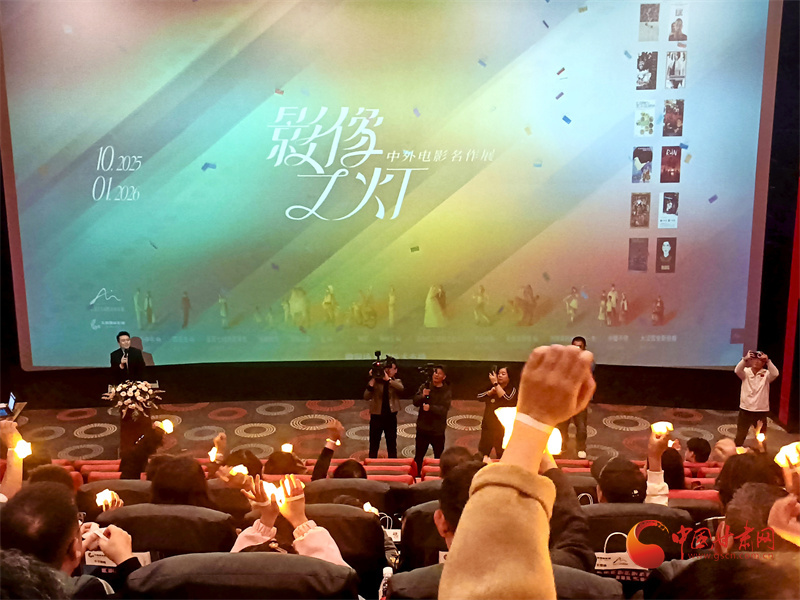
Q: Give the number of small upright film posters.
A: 12